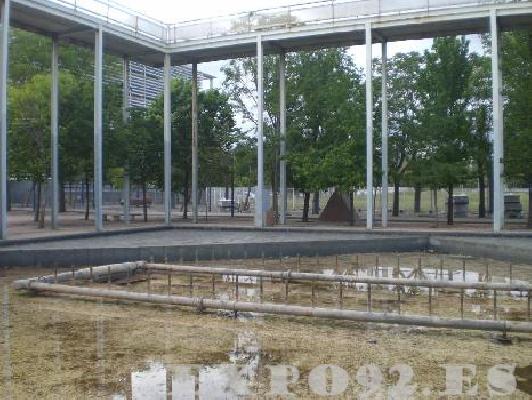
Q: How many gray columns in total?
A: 11